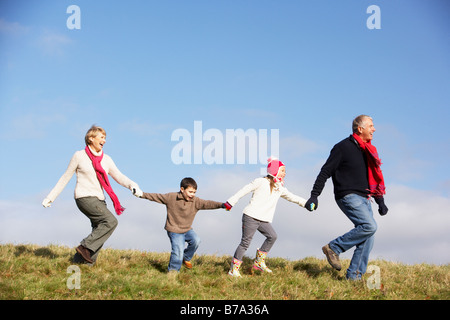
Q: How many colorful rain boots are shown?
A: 2